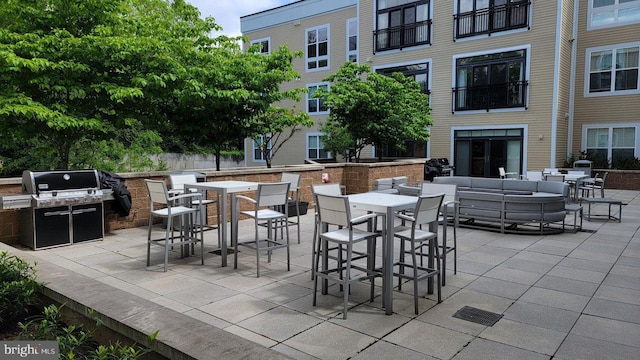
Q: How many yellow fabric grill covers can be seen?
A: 0